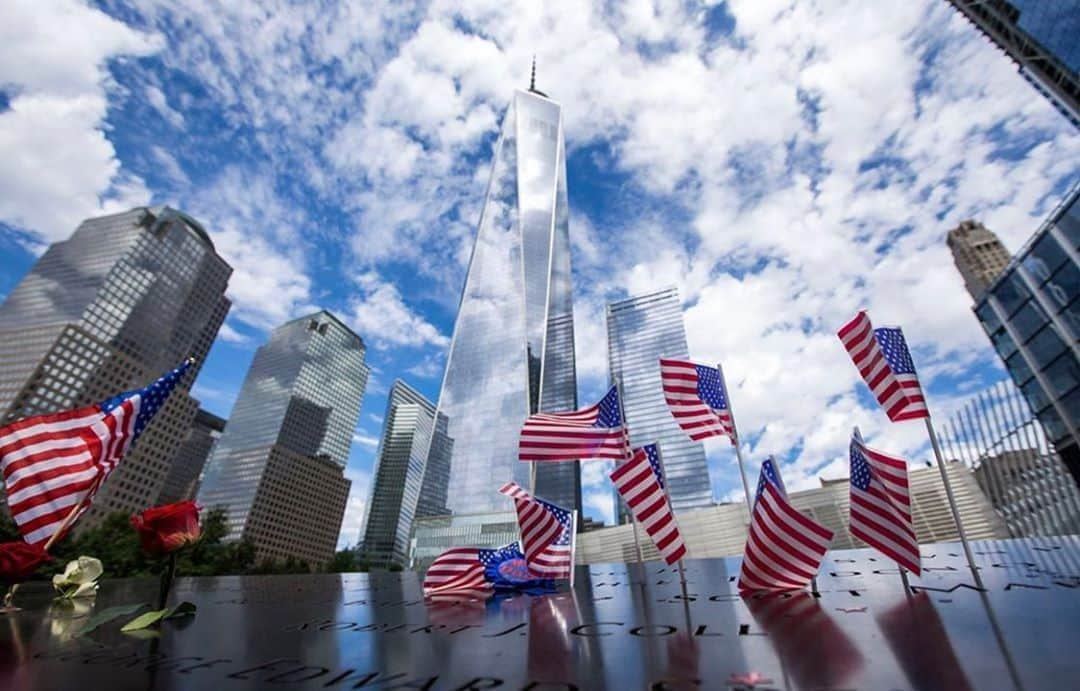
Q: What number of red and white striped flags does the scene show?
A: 9